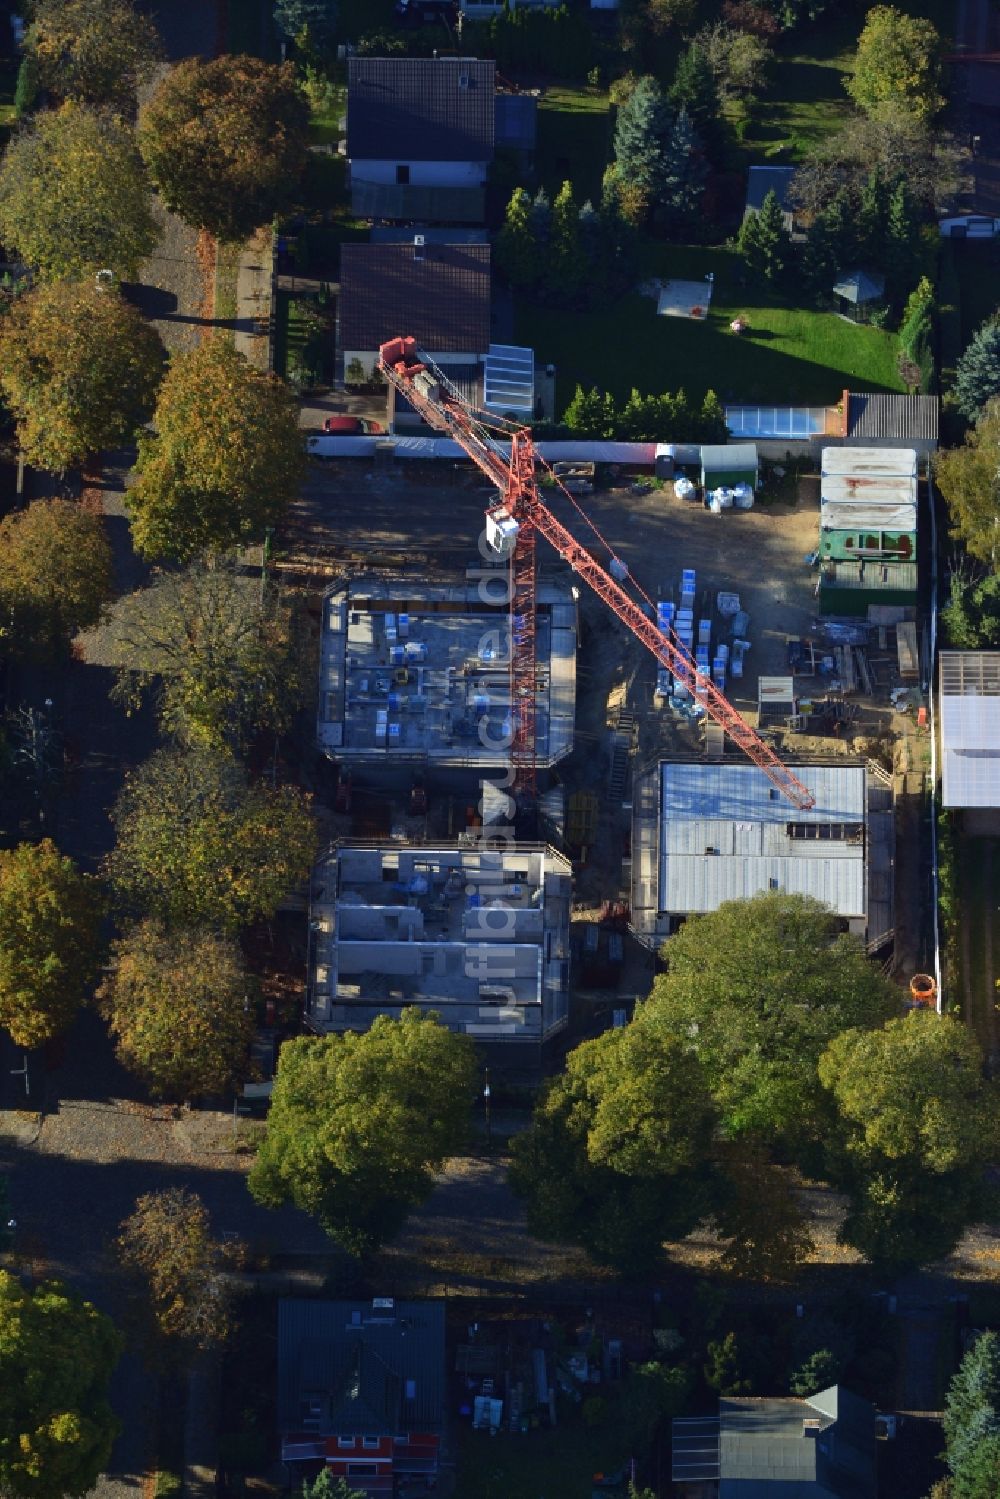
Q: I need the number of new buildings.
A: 3